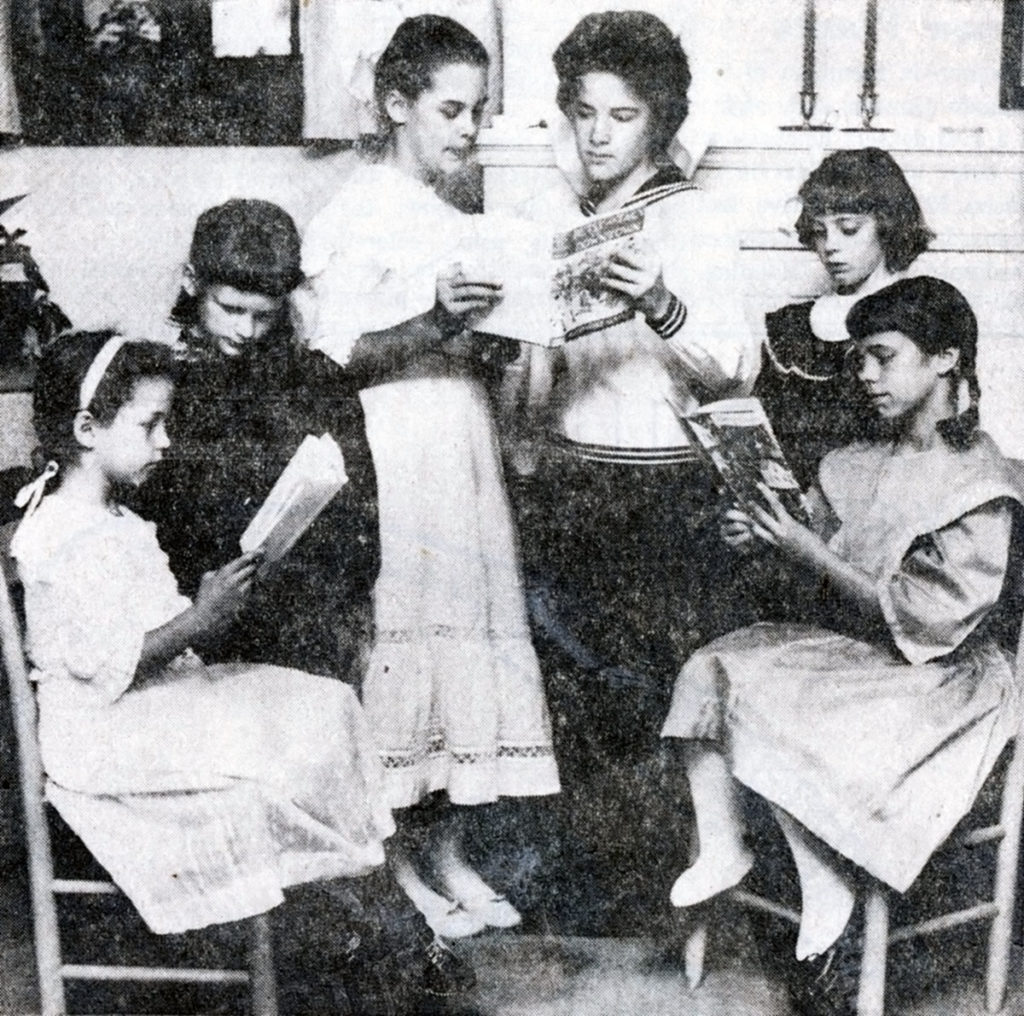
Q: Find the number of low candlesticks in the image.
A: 2